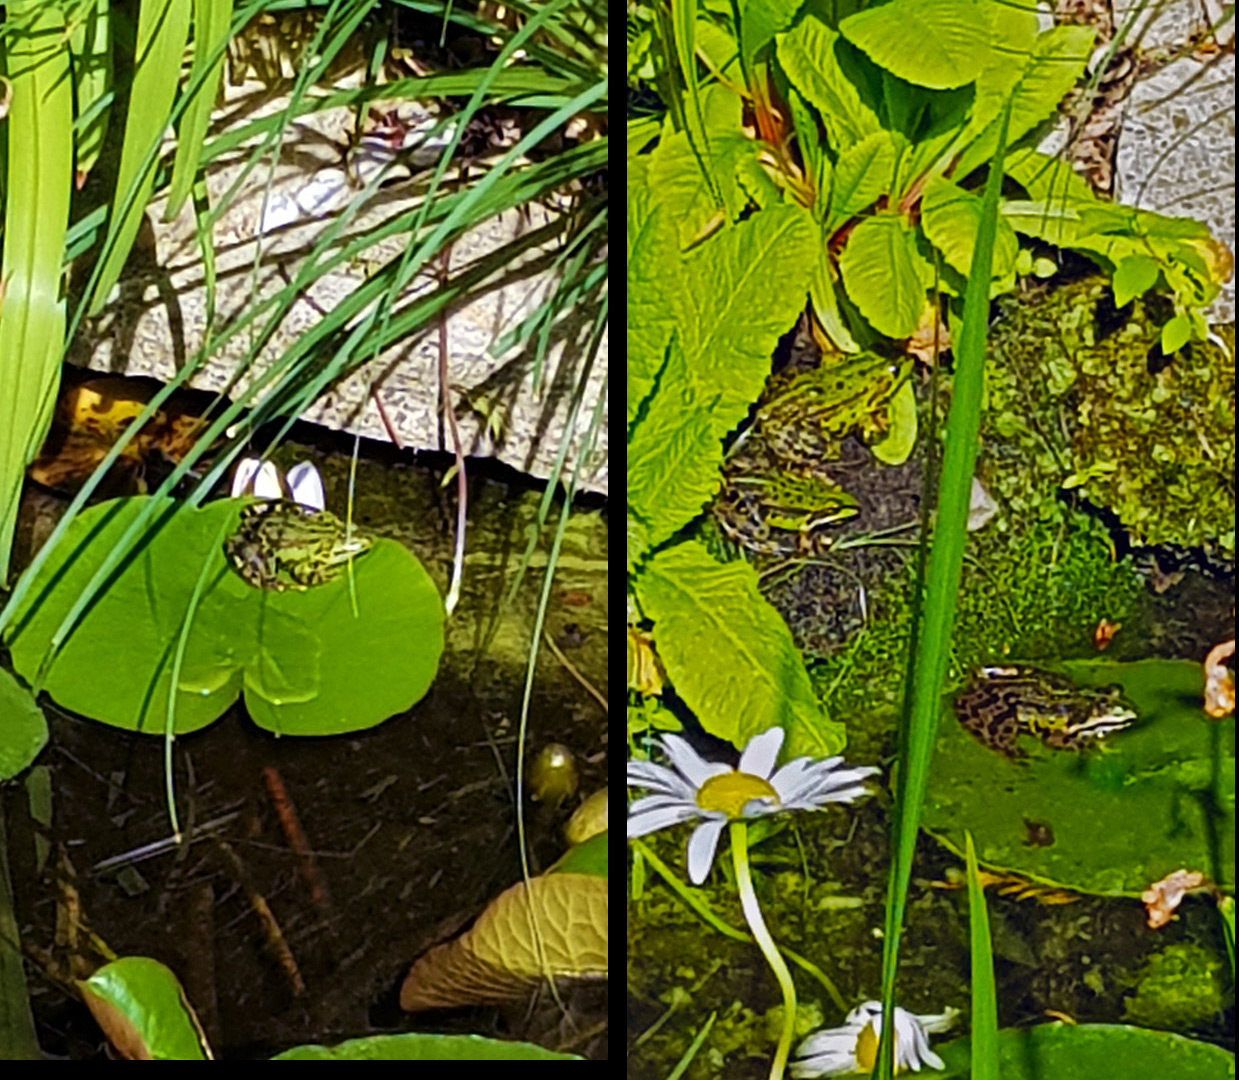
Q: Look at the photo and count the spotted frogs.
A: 4